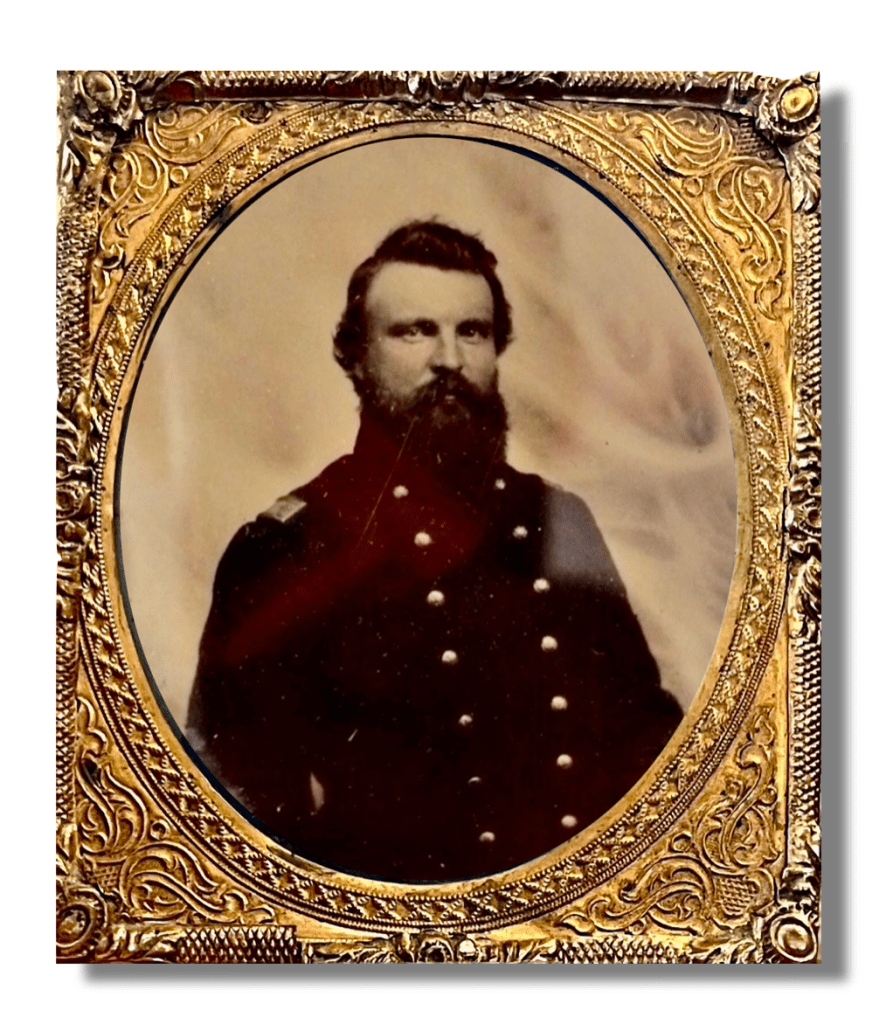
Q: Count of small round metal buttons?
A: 14